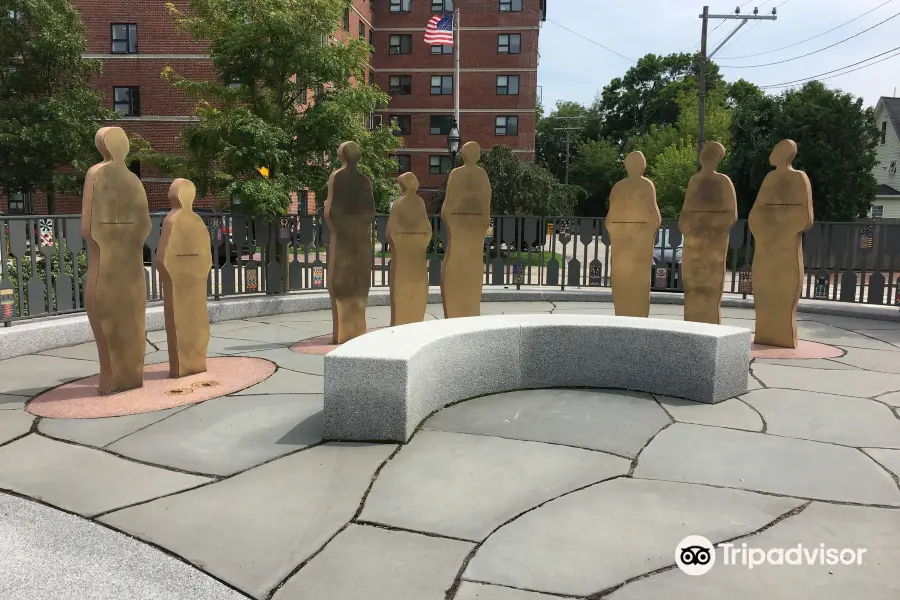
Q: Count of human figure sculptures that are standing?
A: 8